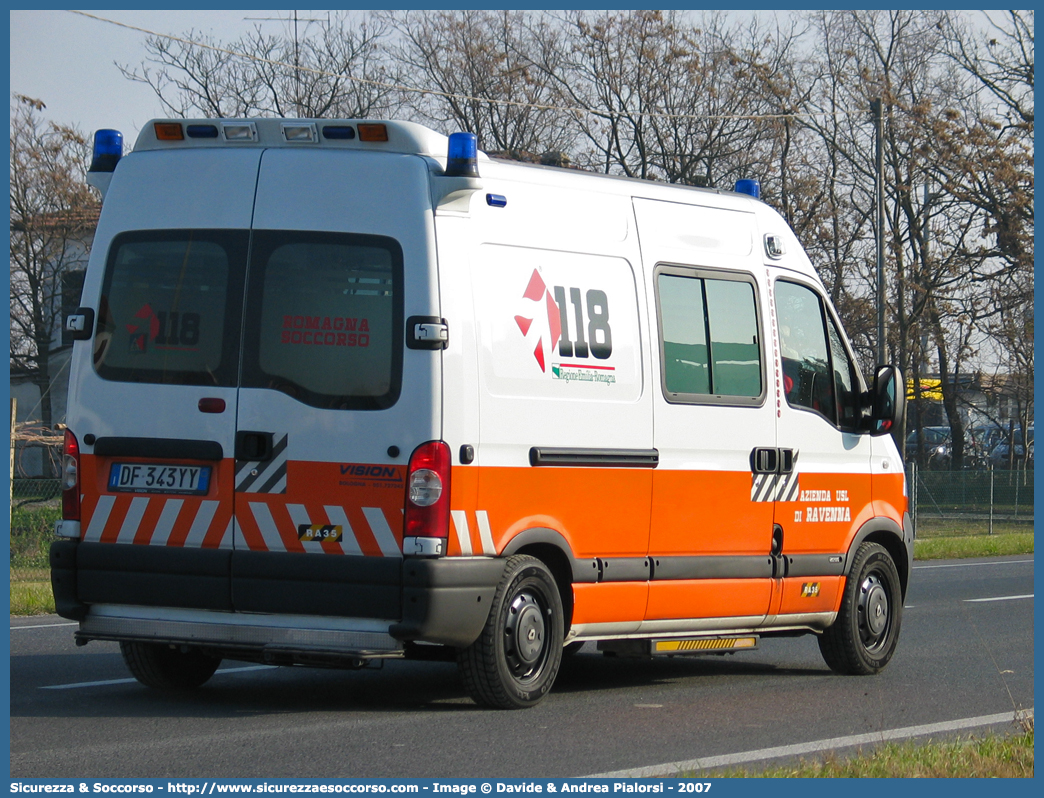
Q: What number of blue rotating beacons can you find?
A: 3